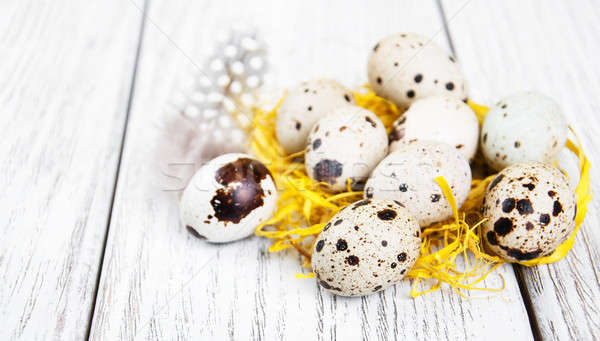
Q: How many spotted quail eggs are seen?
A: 9